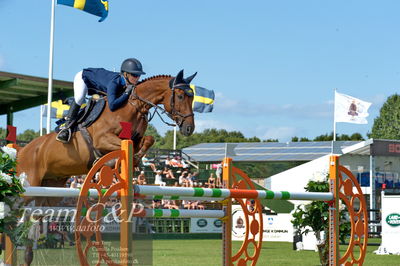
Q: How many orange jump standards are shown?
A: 3